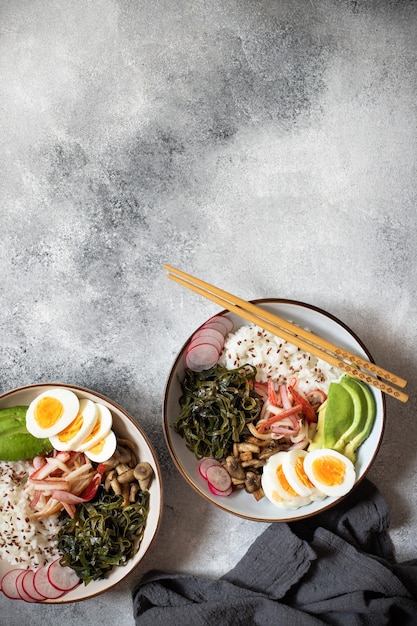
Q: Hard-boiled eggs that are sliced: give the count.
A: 2